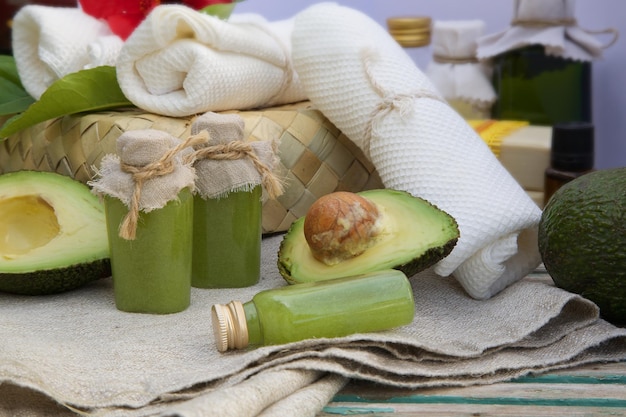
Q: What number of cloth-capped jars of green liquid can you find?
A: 3